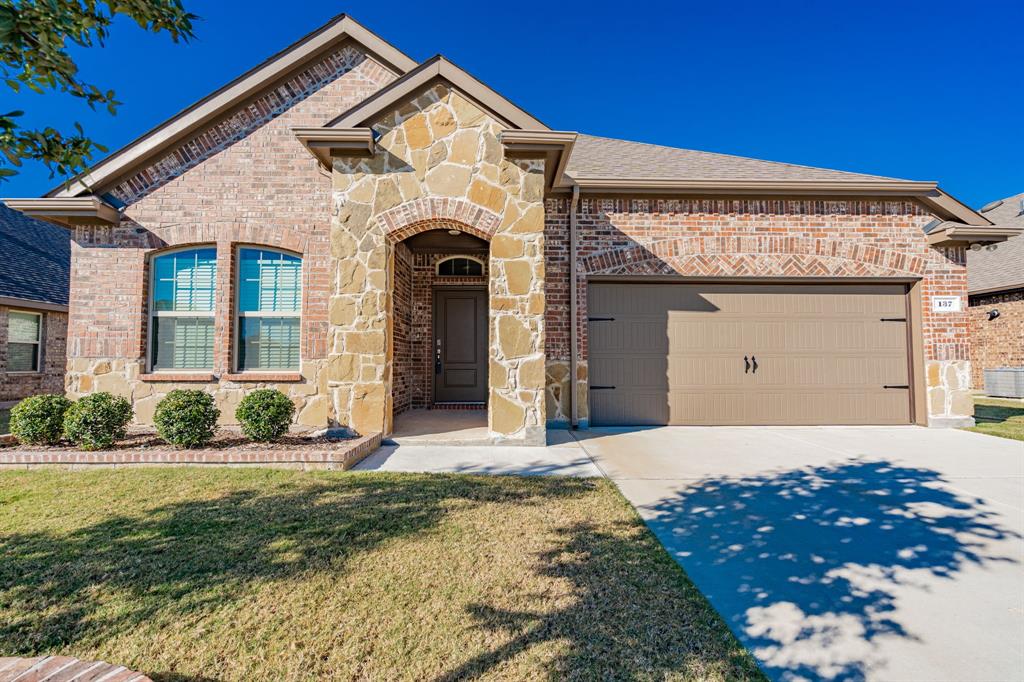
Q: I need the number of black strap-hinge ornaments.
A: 4